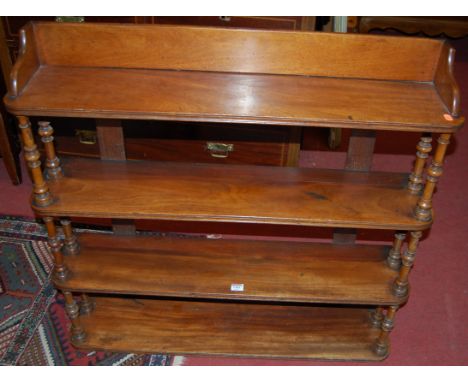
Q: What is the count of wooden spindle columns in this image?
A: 12